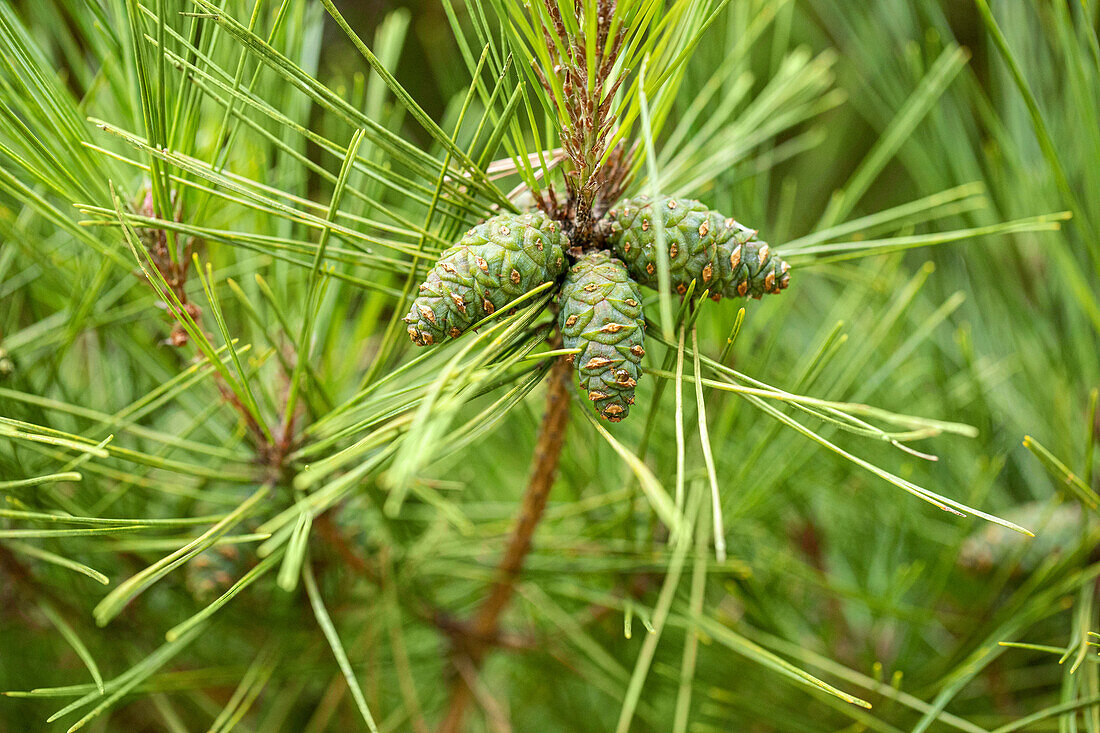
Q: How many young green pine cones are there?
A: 3